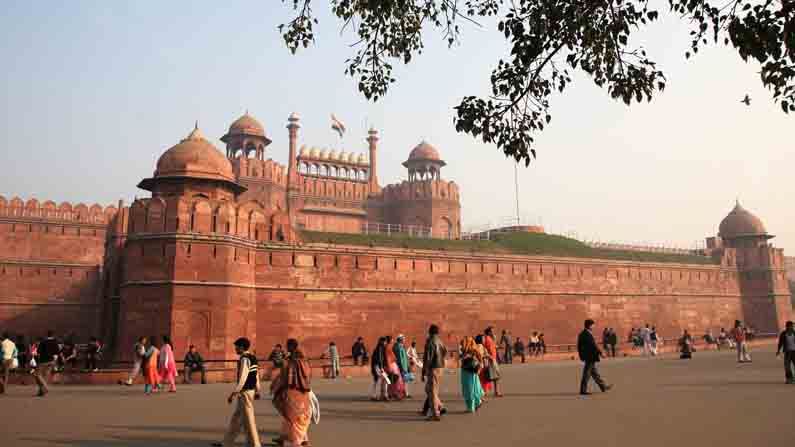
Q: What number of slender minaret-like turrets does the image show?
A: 2